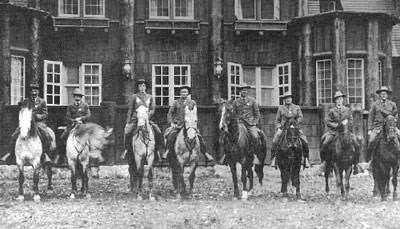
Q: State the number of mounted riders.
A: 8